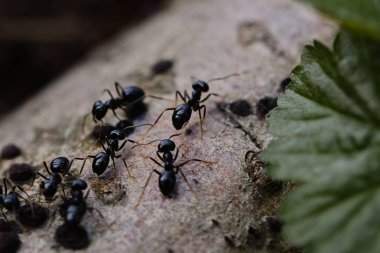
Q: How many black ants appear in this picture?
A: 7